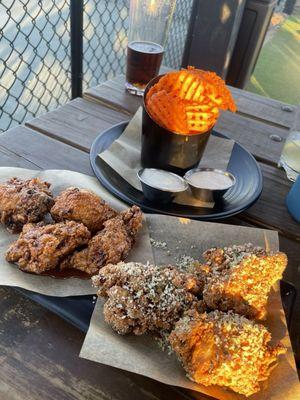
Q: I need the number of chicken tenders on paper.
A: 7